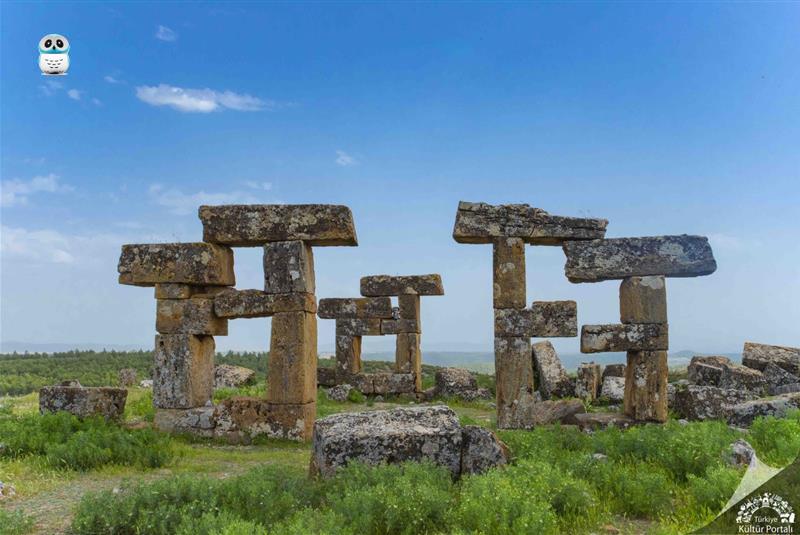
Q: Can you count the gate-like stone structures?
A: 3